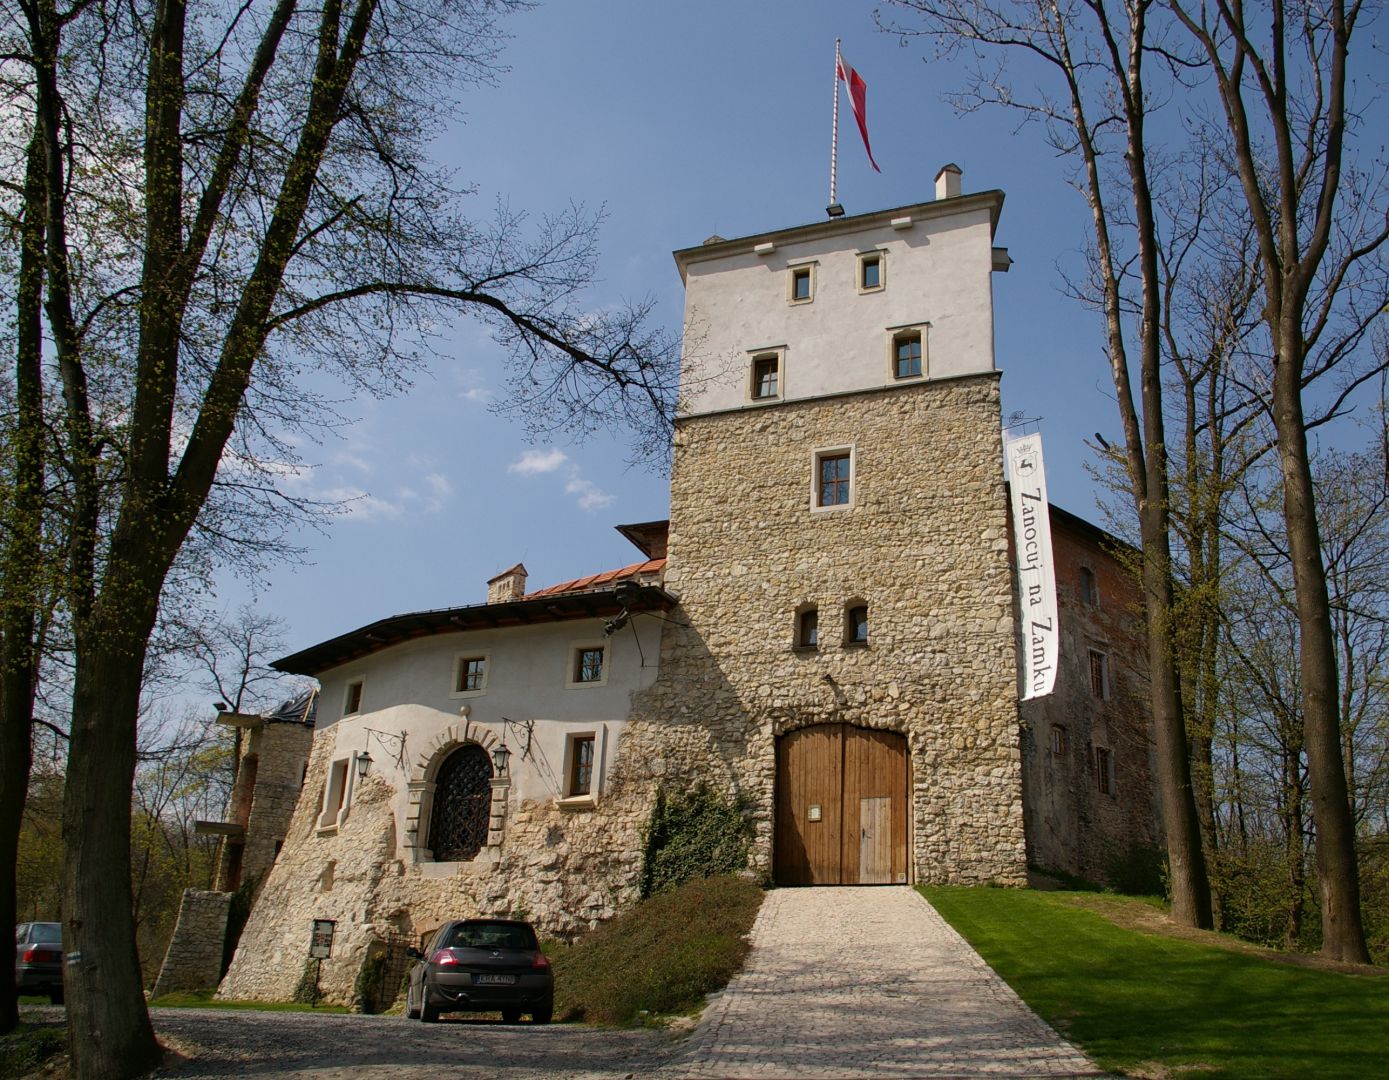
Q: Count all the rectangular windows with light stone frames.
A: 10